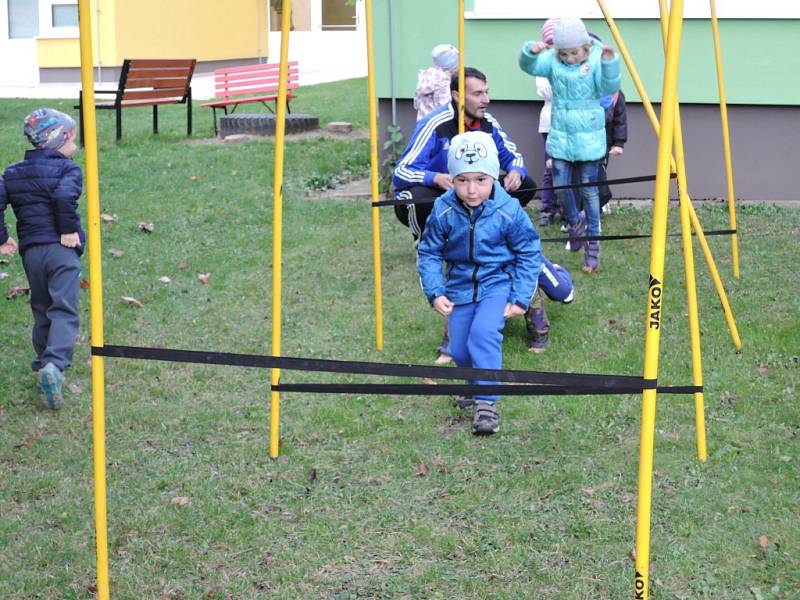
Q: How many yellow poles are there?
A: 8